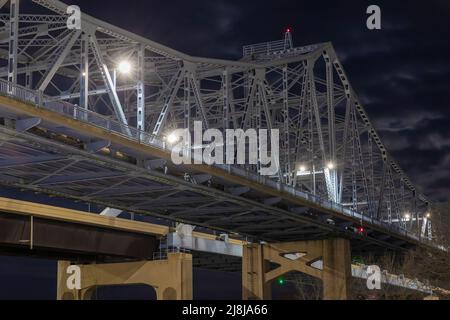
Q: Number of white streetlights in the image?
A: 6